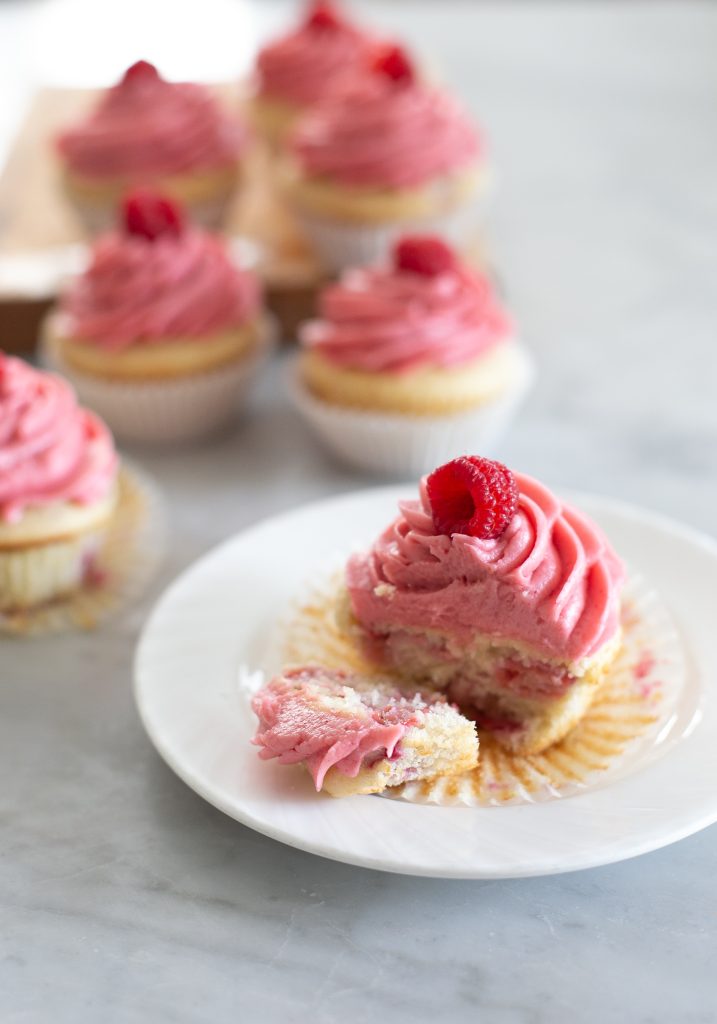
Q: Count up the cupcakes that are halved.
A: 1